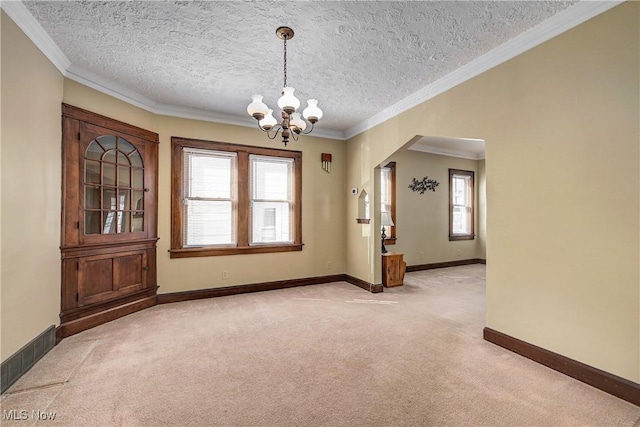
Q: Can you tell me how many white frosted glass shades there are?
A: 5